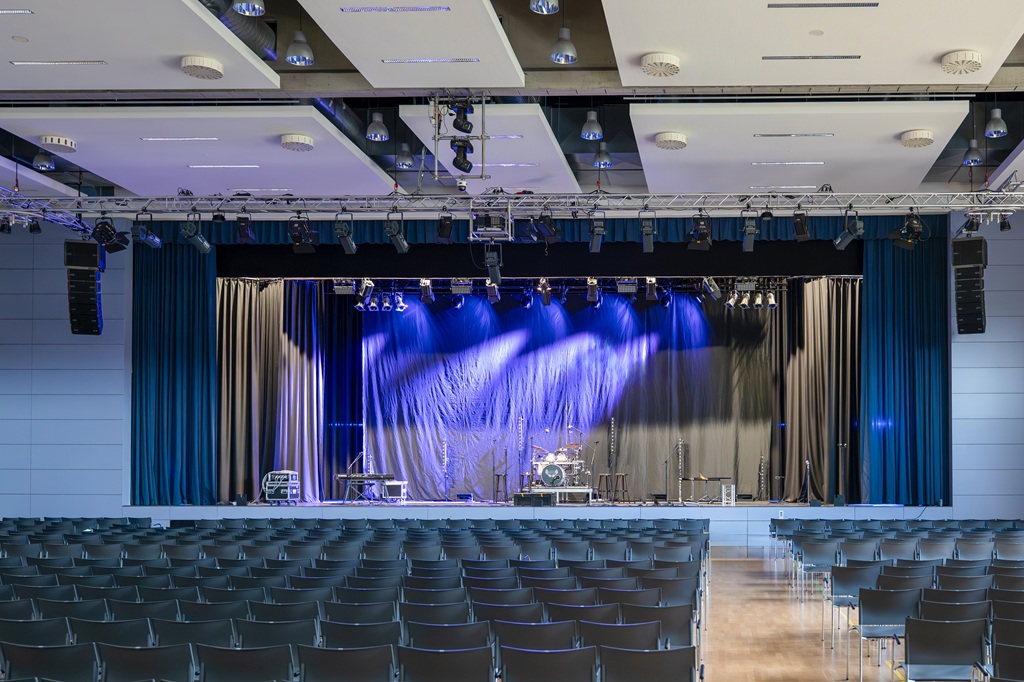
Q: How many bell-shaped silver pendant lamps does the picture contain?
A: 11